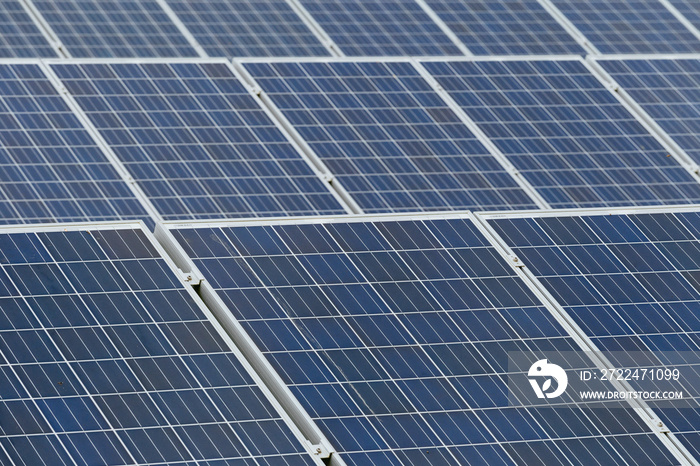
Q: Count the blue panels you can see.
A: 15